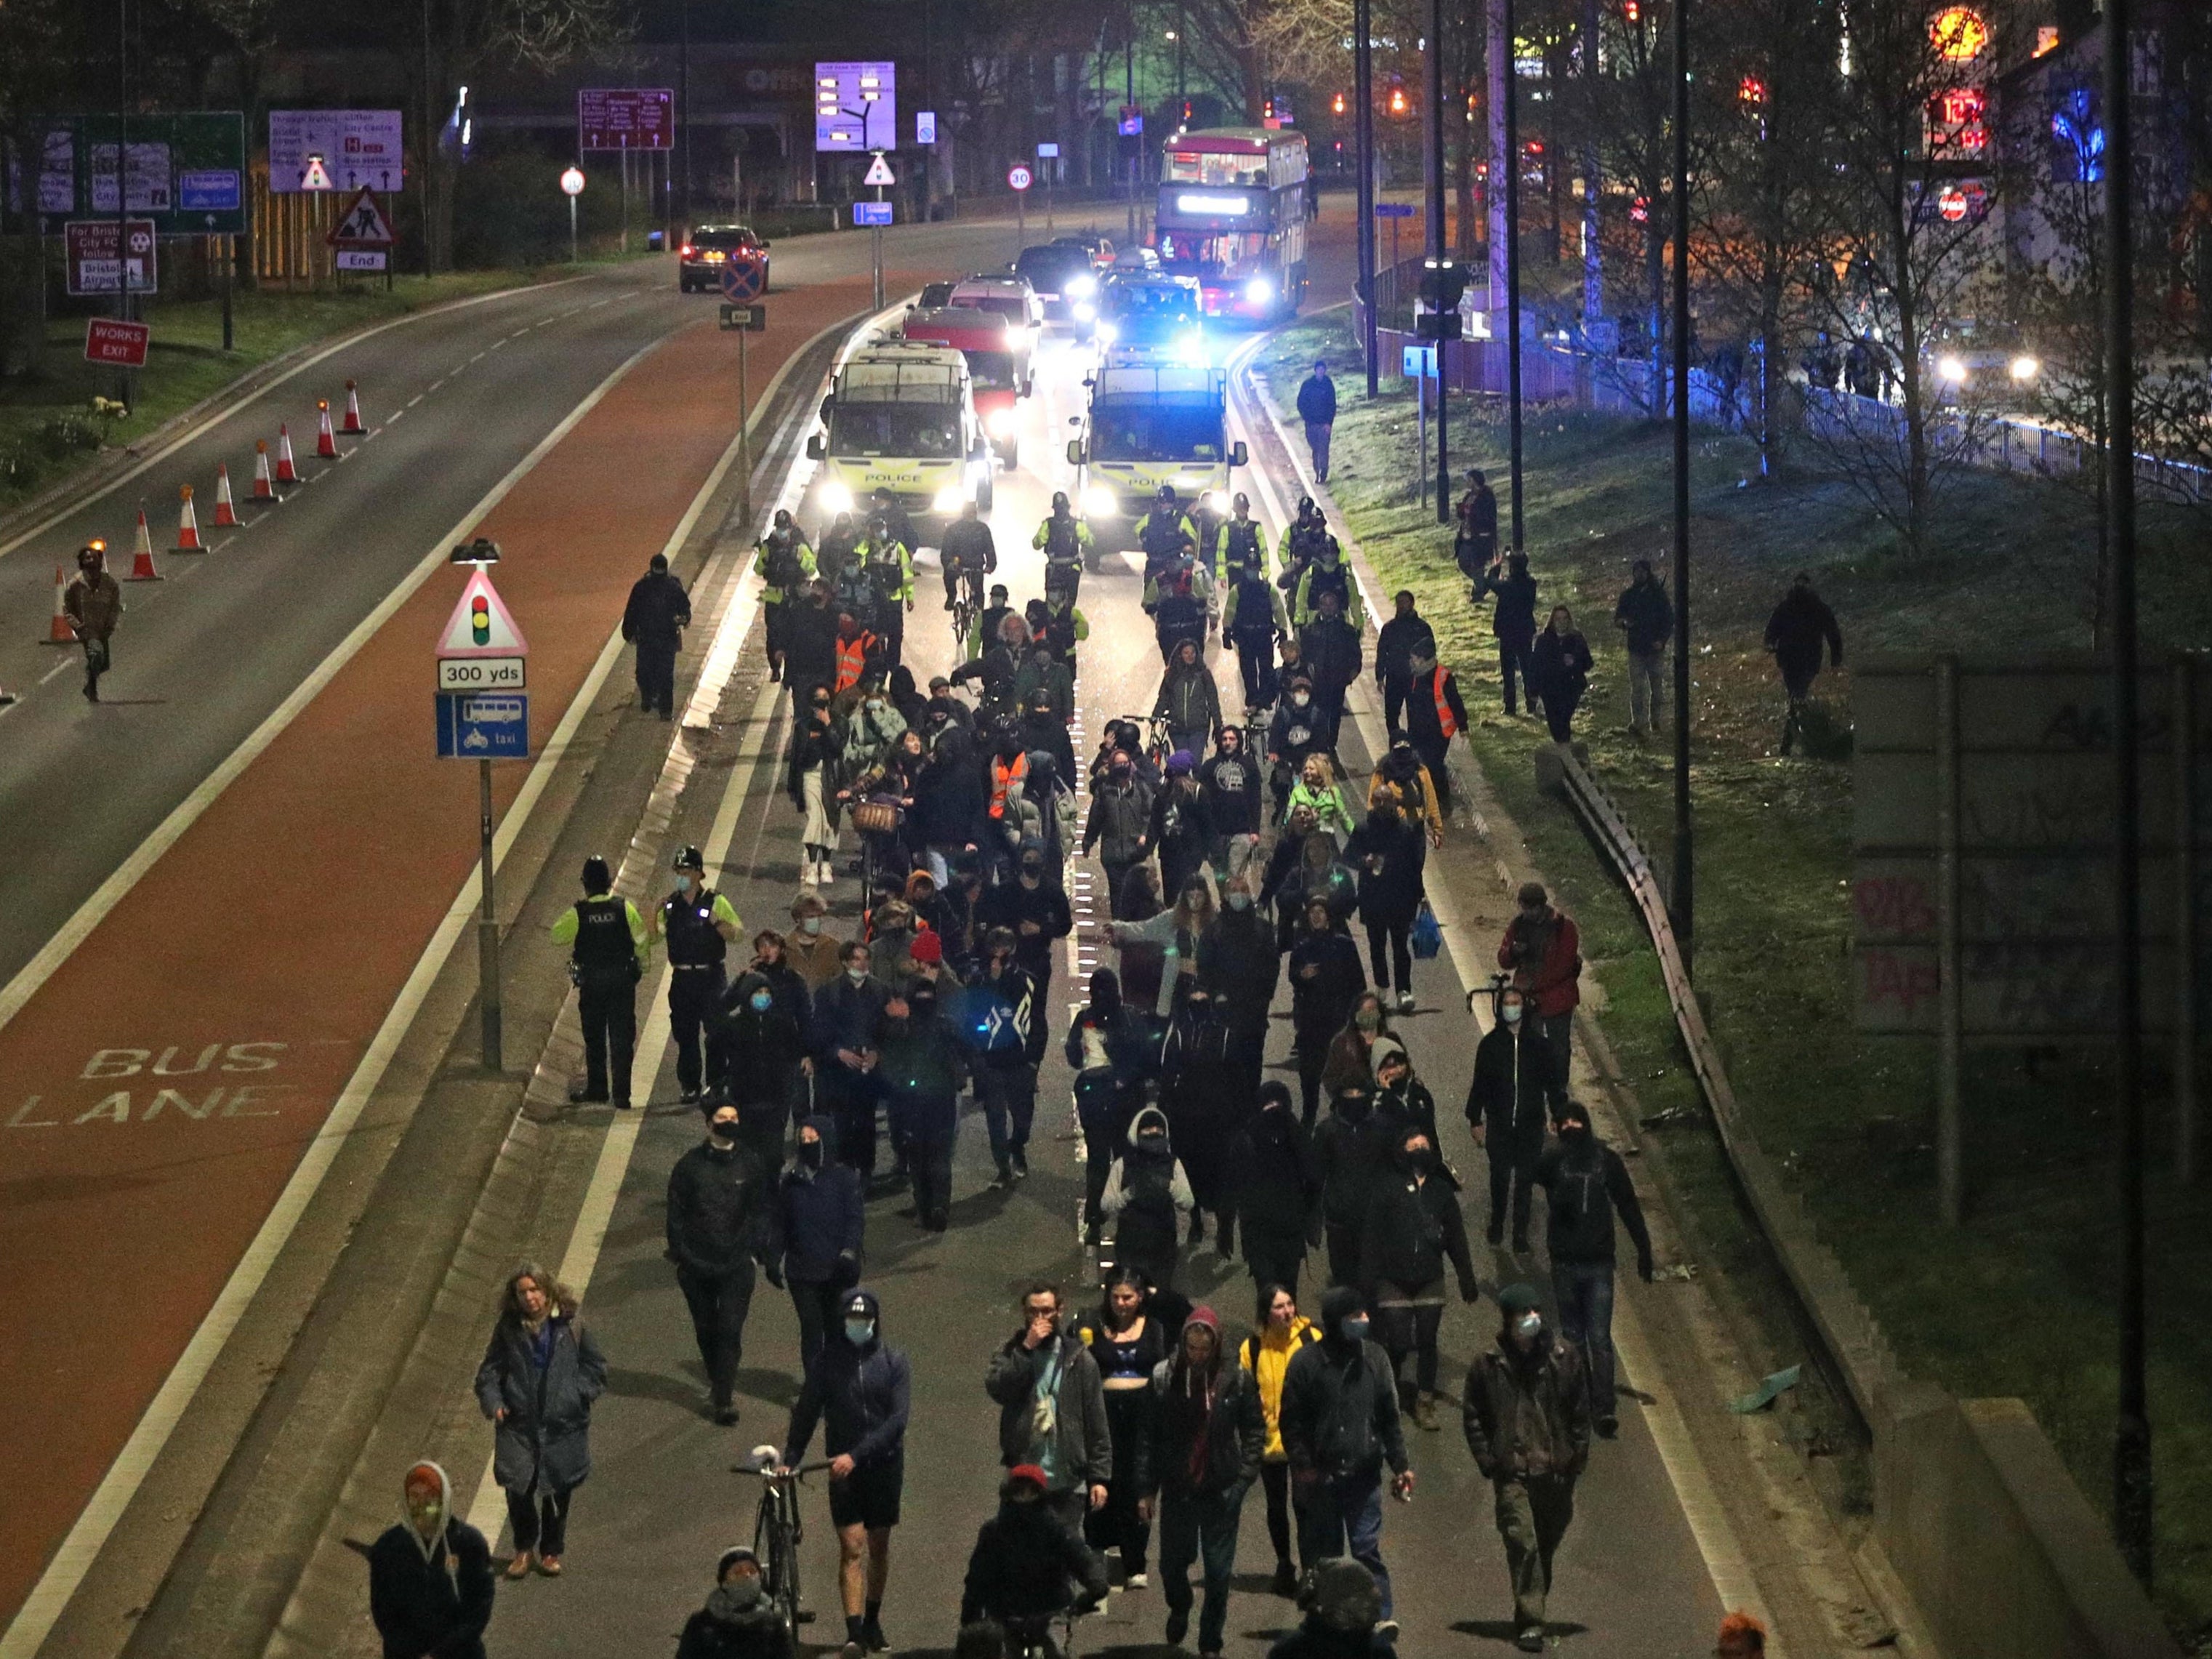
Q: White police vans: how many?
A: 2